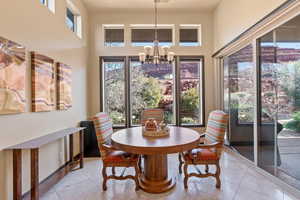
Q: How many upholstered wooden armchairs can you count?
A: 3